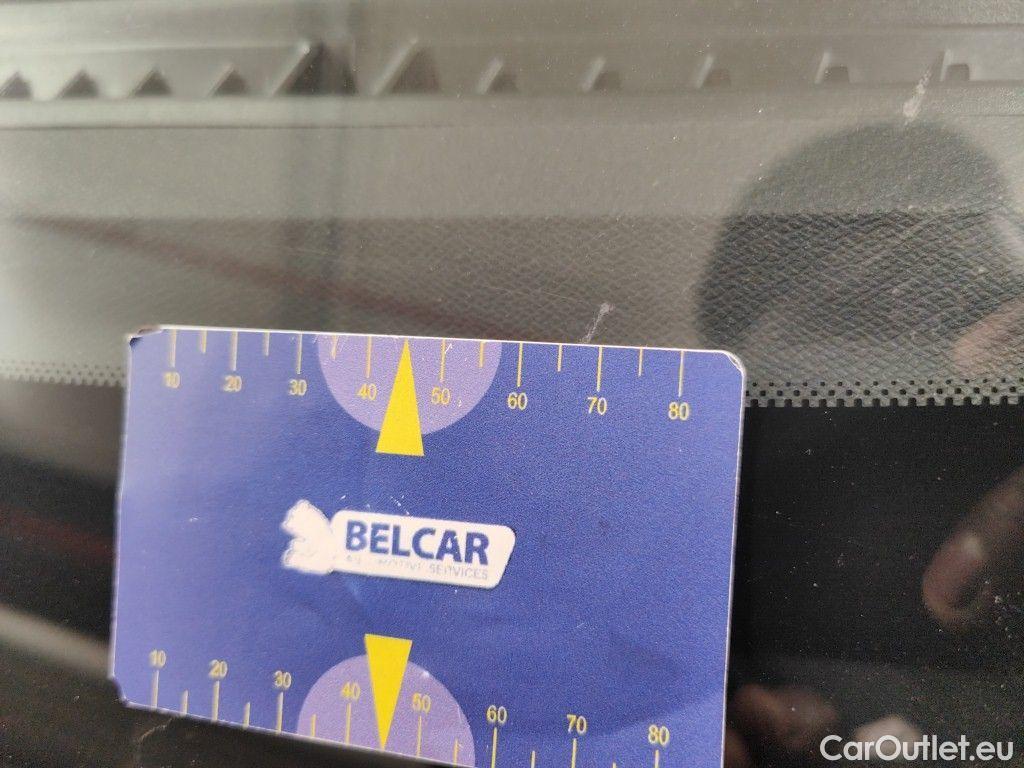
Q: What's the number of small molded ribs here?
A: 11